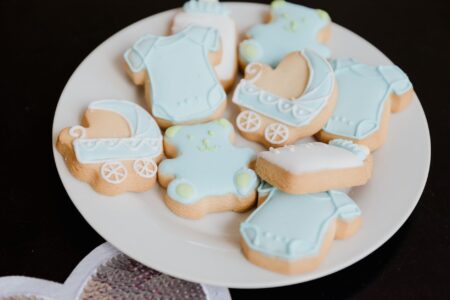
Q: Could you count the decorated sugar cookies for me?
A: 9